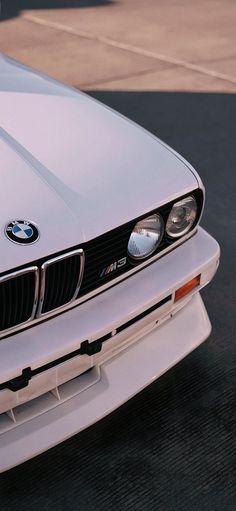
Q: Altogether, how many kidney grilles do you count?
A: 2